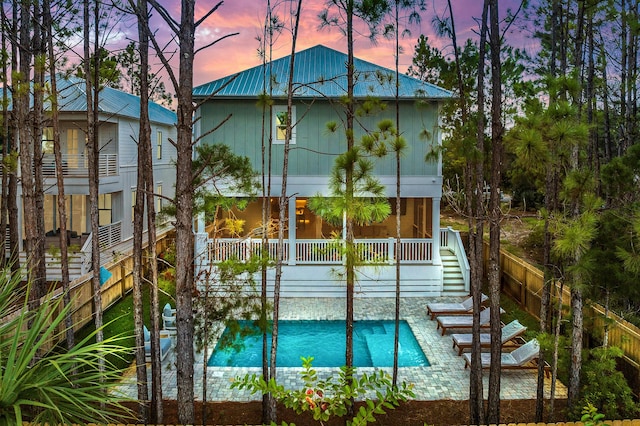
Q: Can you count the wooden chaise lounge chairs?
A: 4